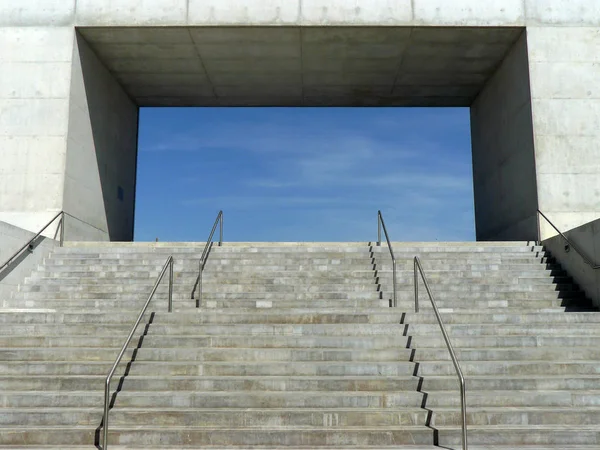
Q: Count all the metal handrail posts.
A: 10